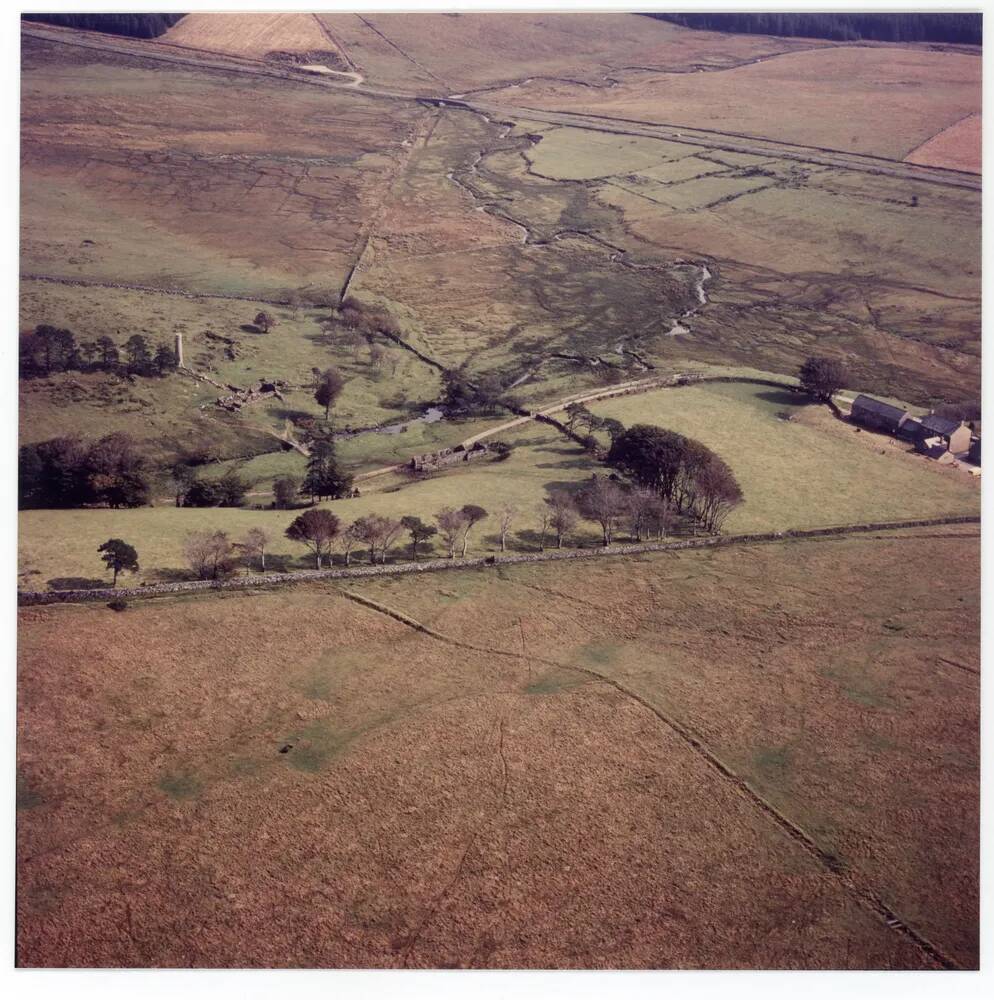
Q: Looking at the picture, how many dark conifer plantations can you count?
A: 2